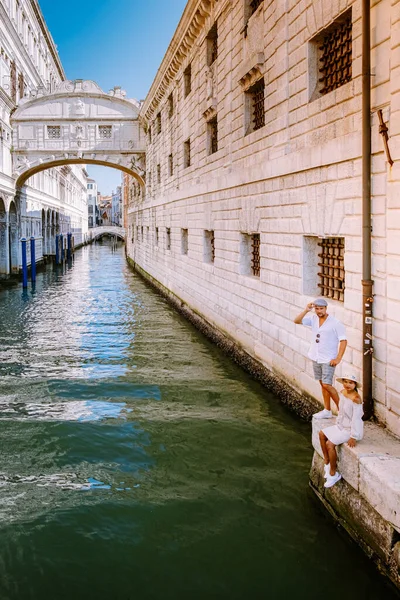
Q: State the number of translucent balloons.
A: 0